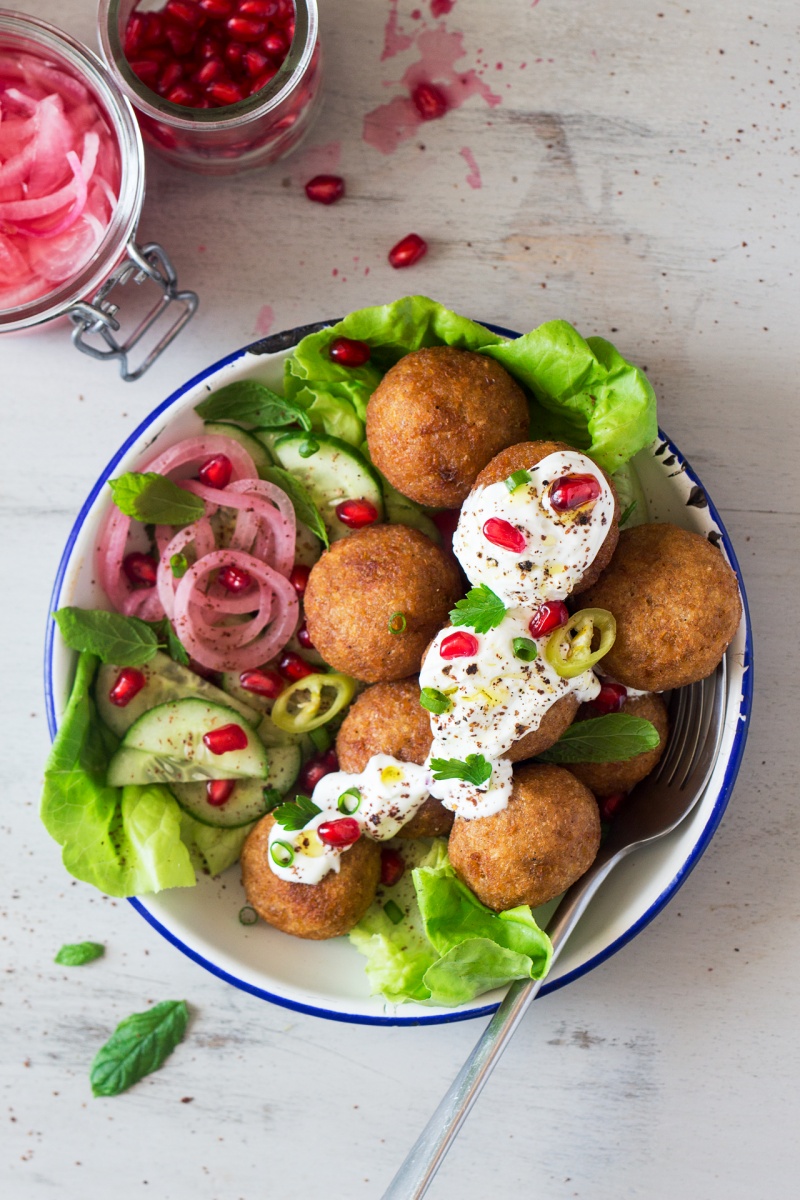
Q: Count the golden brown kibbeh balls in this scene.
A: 9